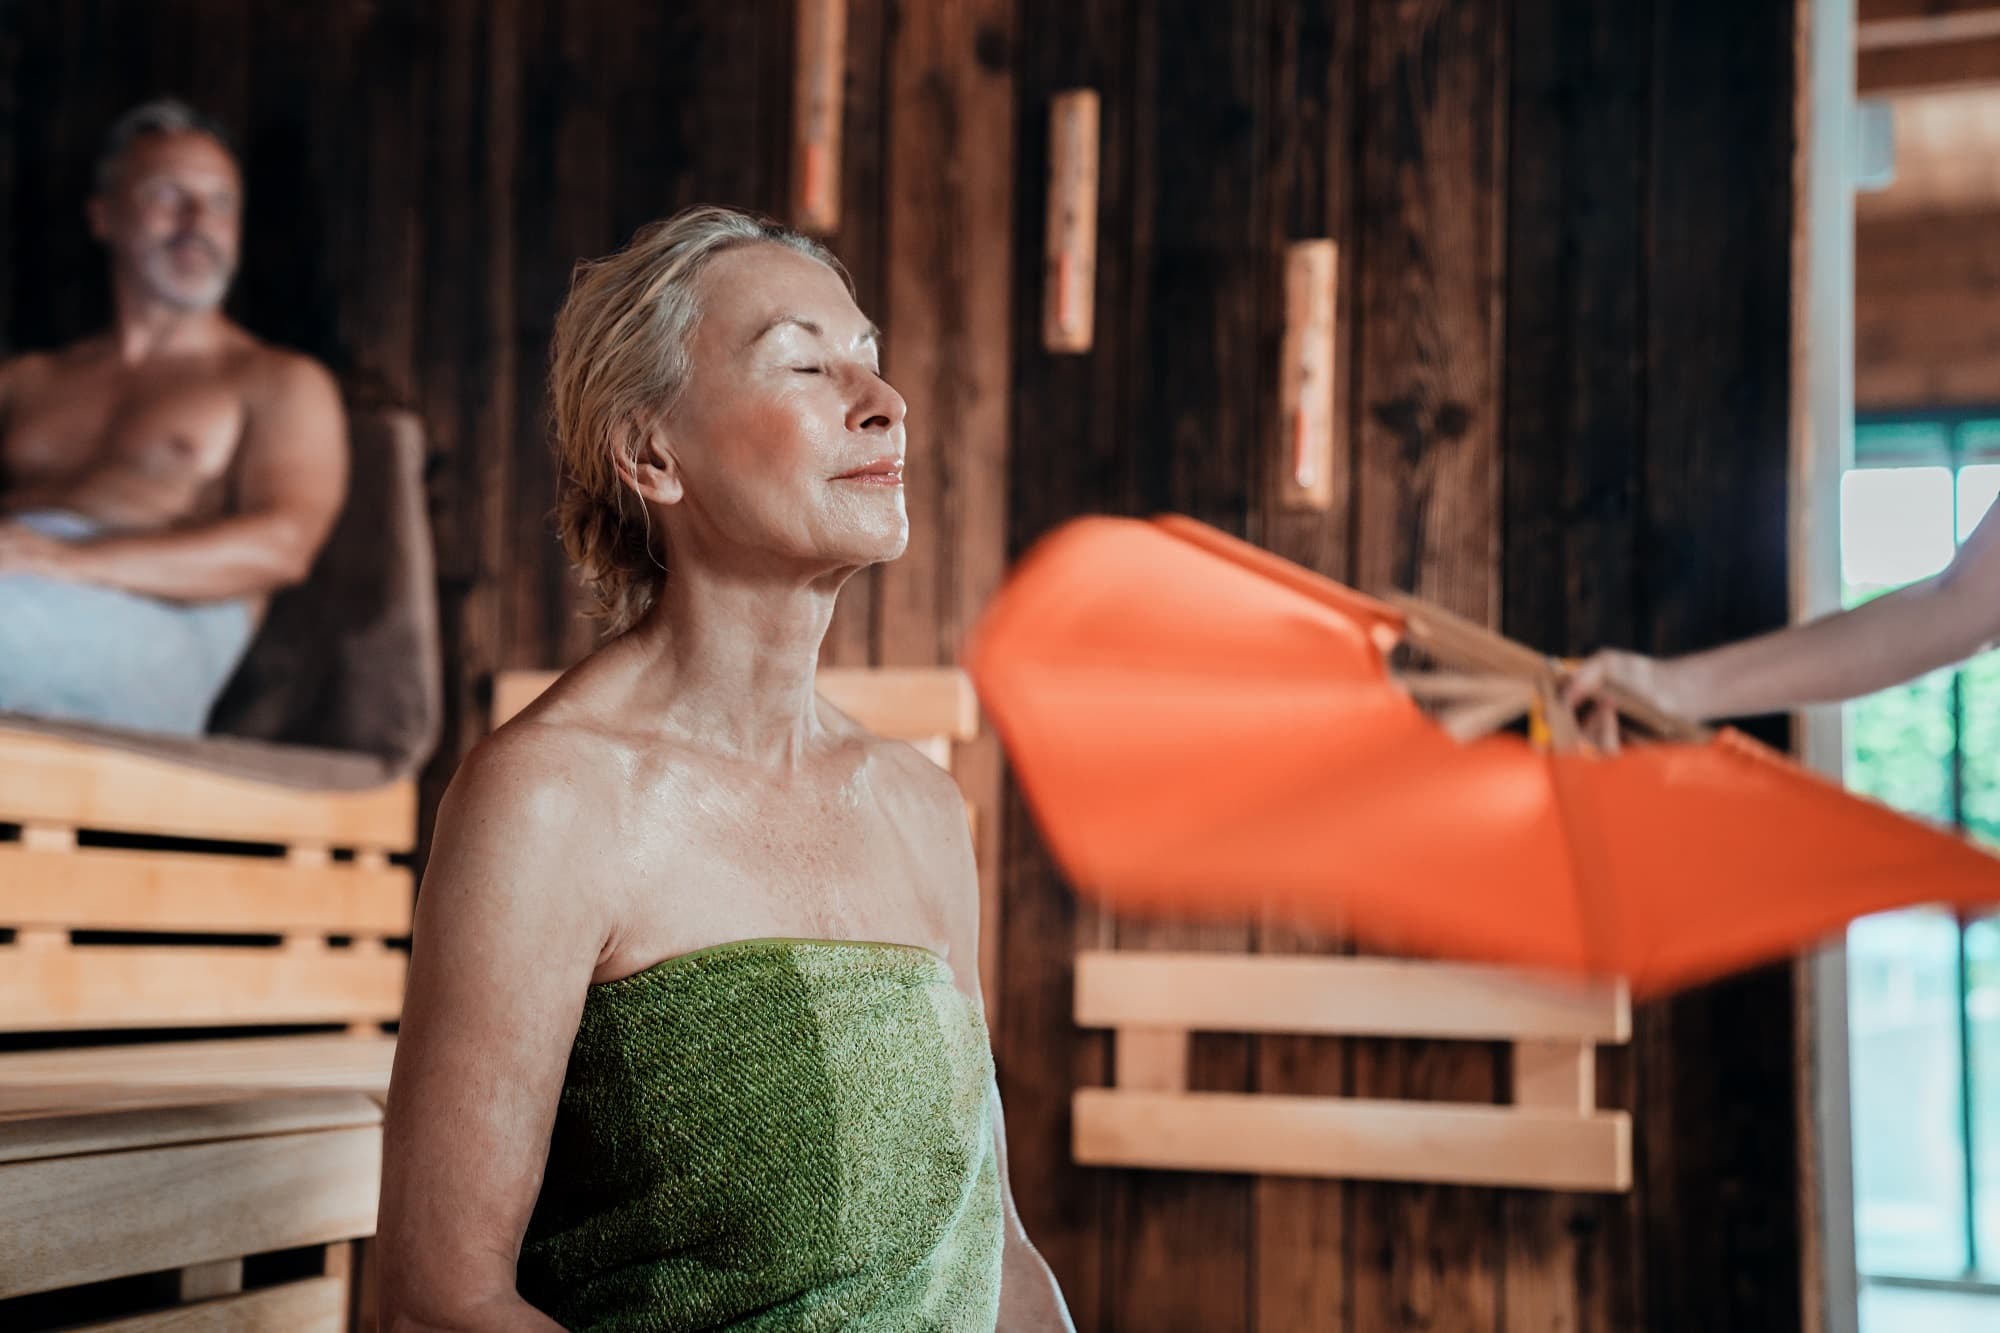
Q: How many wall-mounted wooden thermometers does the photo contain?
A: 3